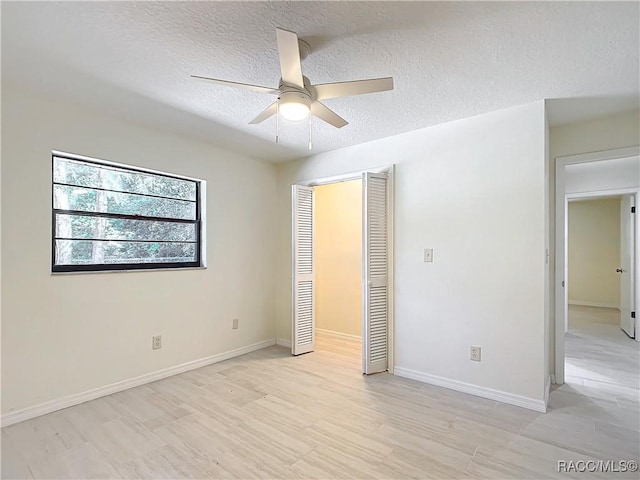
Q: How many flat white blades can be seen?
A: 5